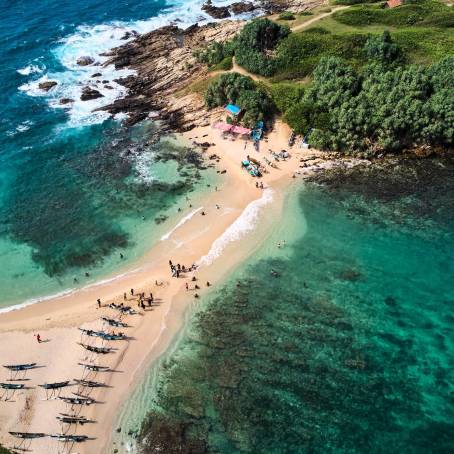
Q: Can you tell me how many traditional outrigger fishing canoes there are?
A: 13